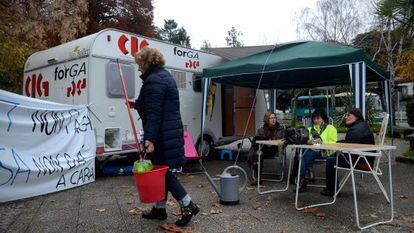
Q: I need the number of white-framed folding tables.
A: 2